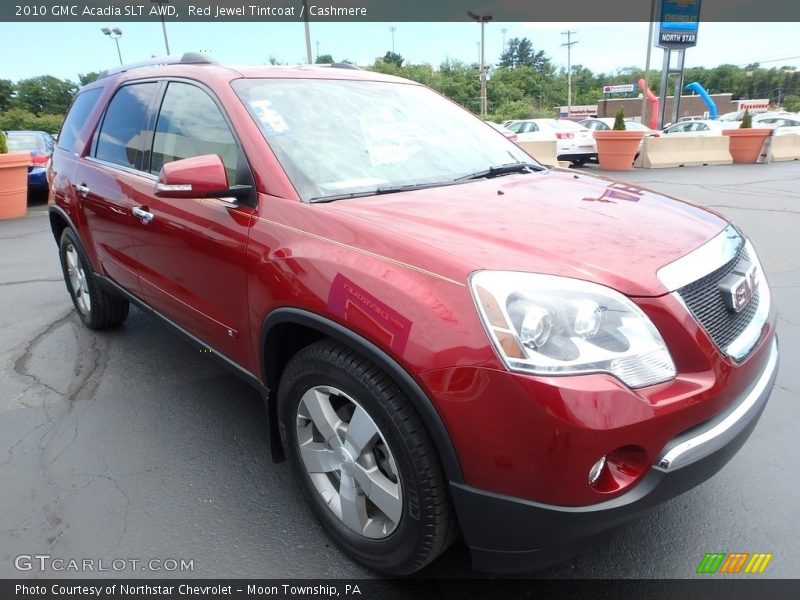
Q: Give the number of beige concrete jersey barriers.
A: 3